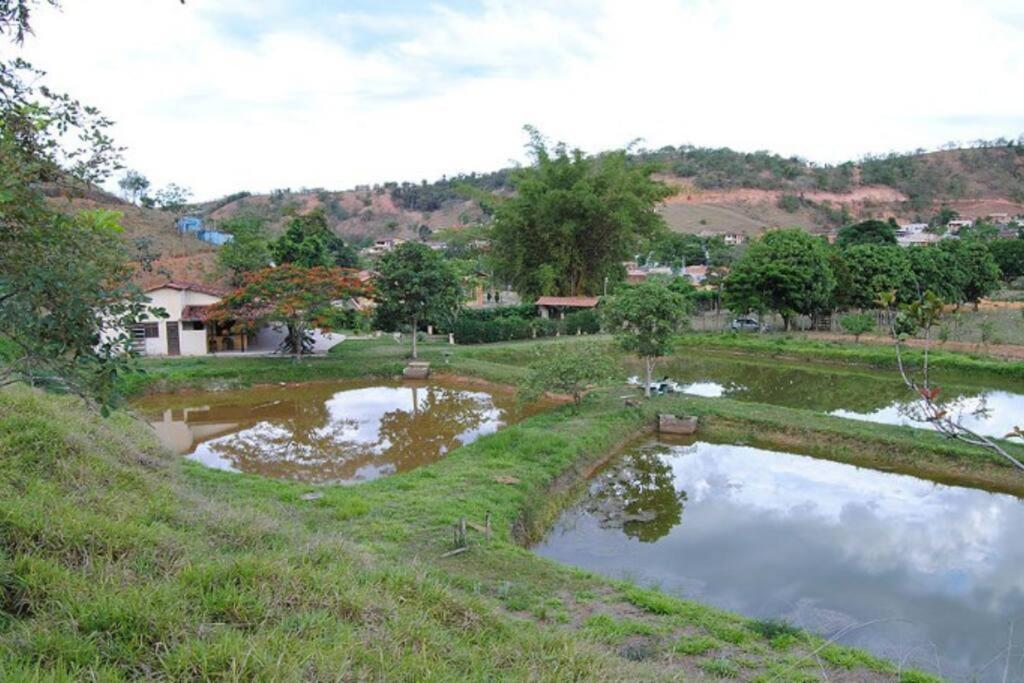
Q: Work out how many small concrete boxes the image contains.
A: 2